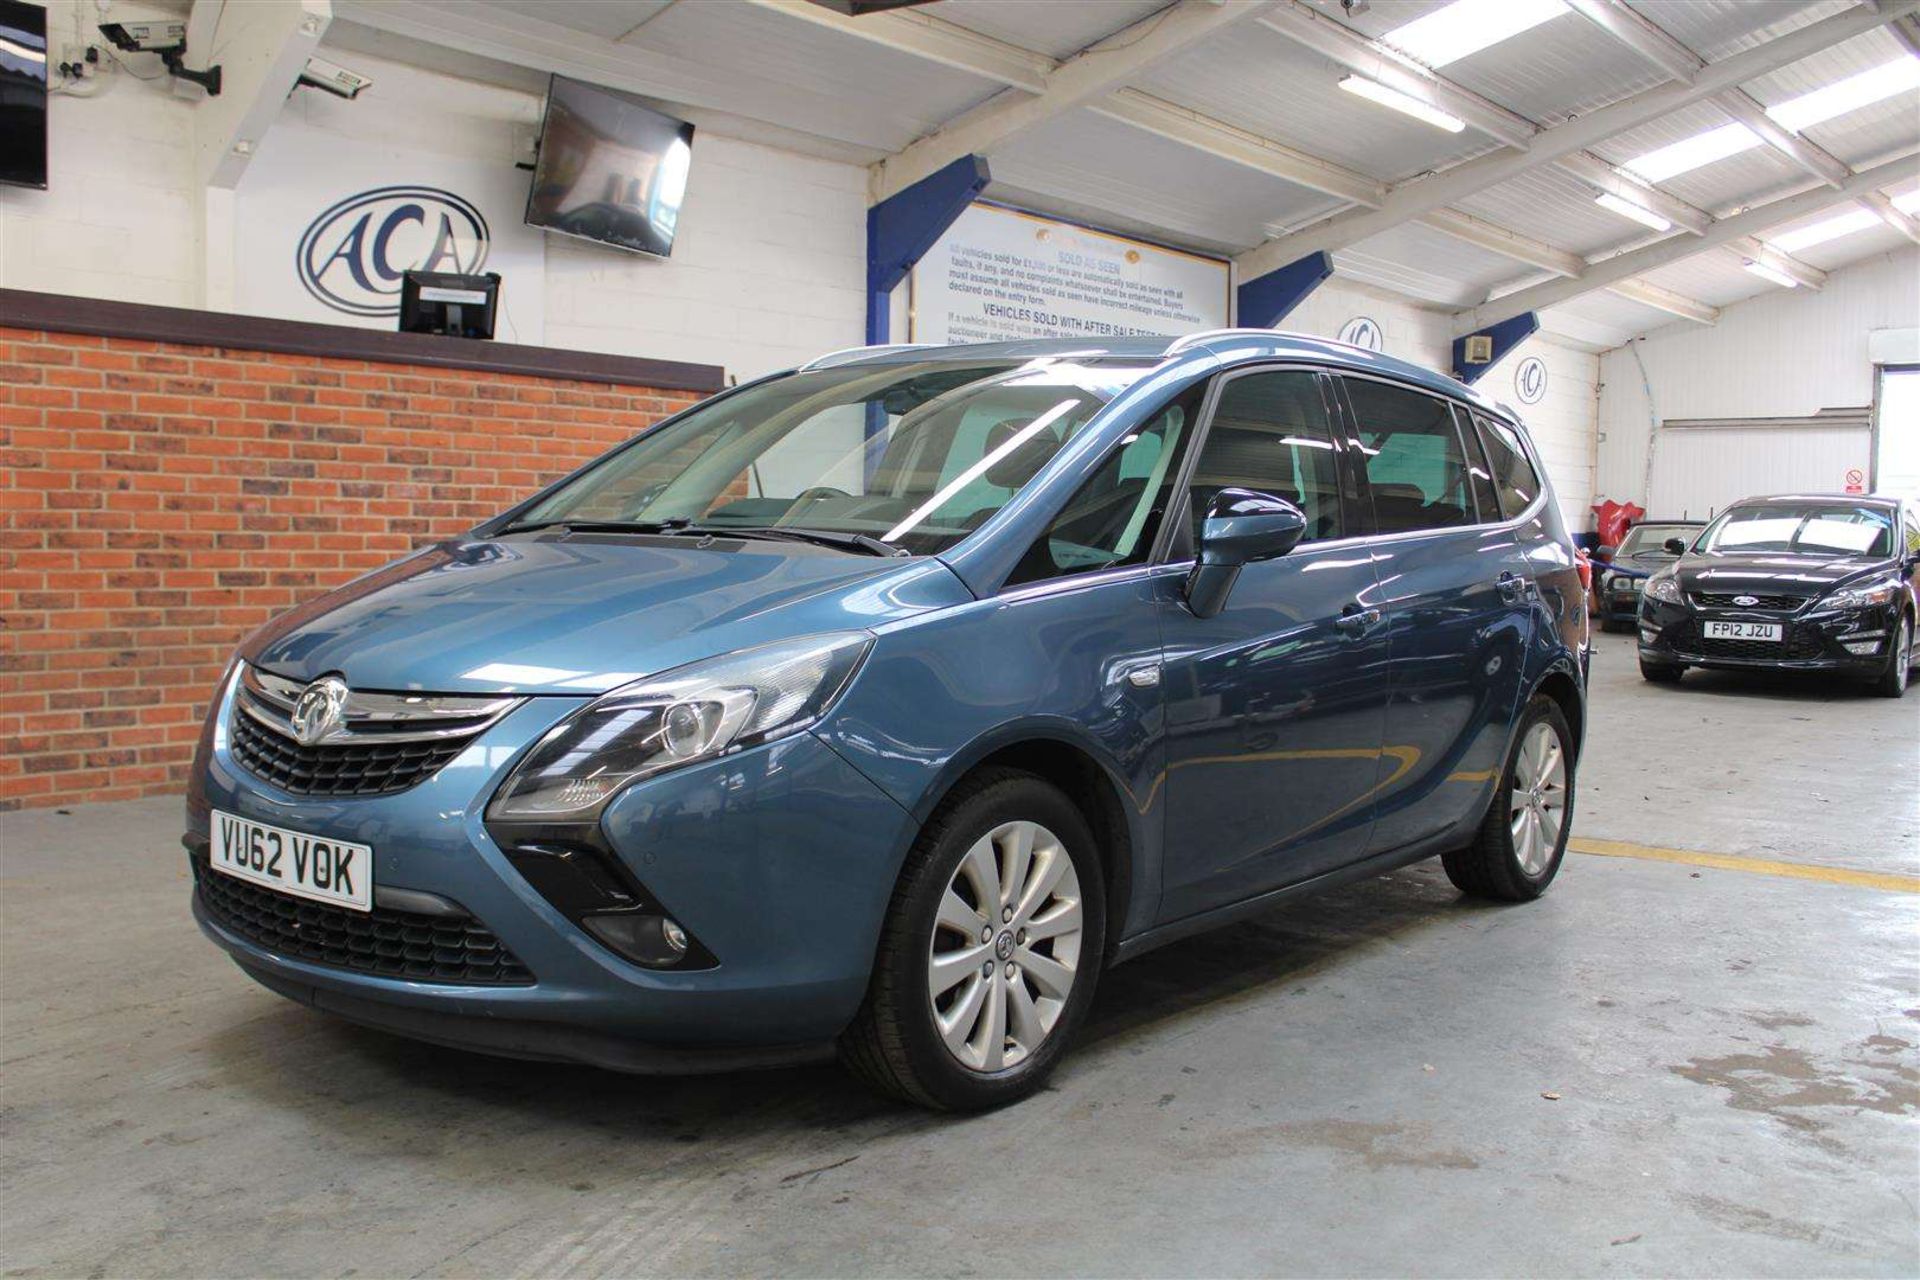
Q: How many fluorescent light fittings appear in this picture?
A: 3